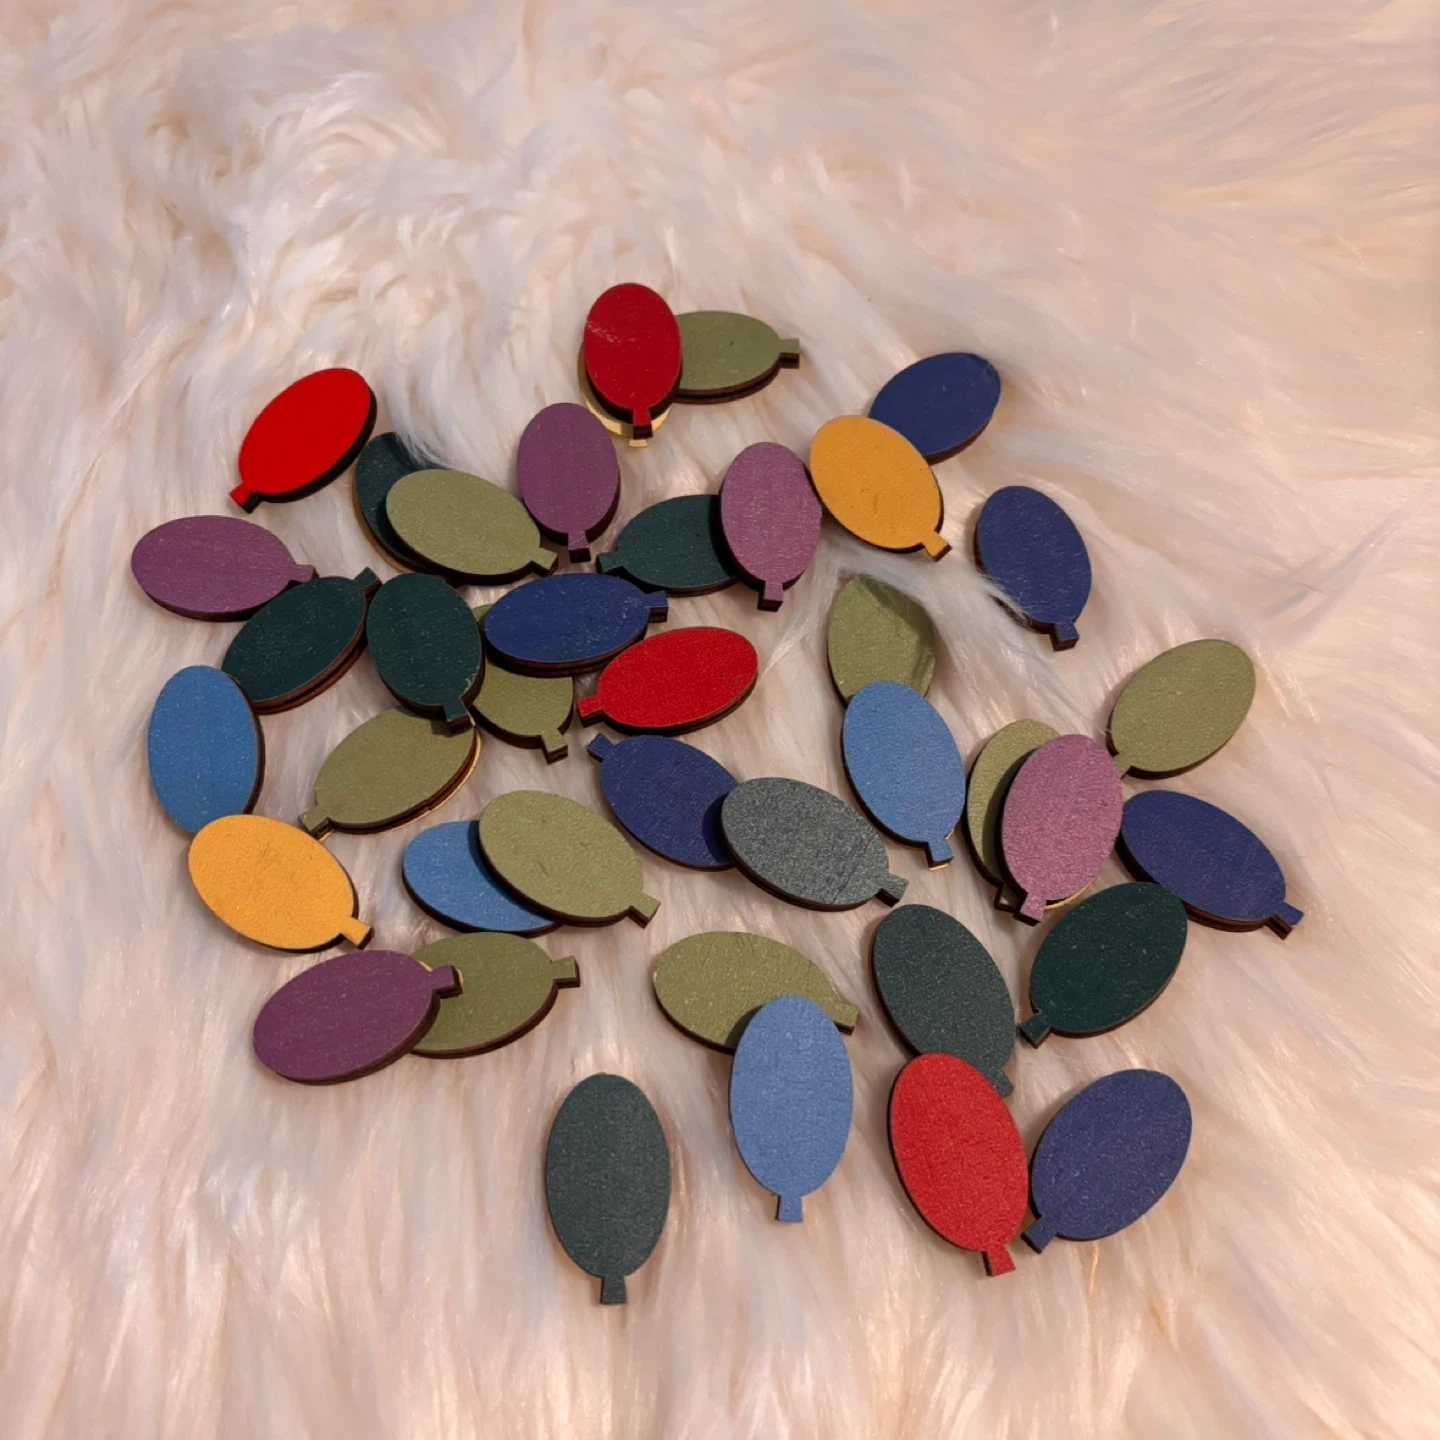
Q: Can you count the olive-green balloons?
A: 10